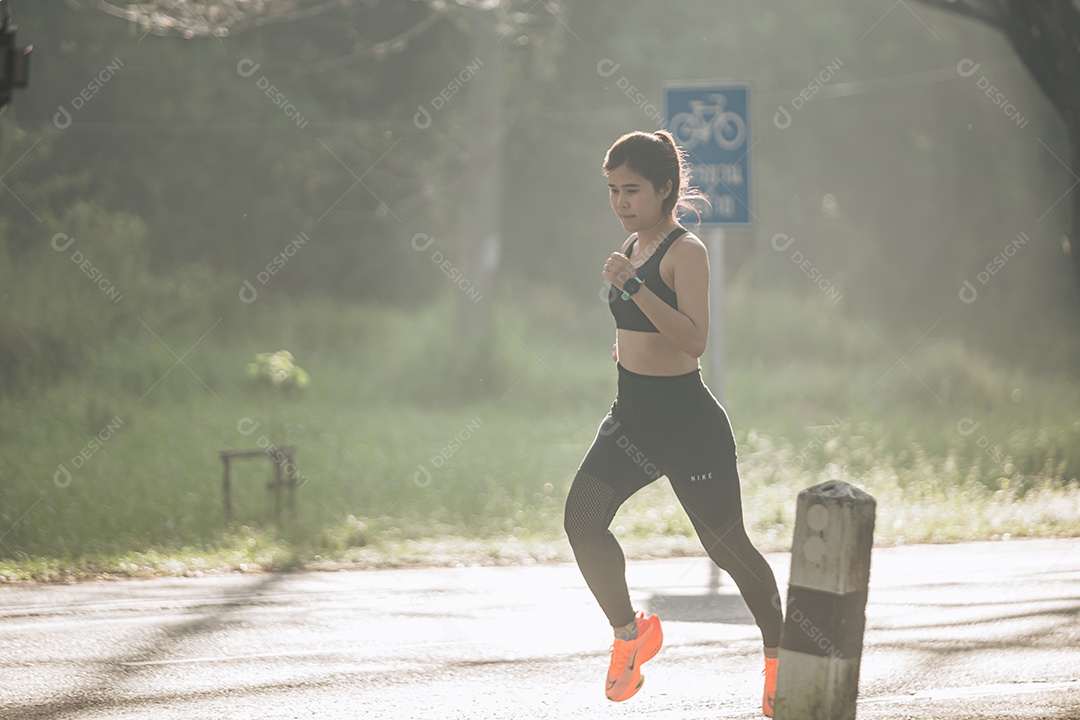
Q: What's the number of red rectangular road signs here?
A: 0